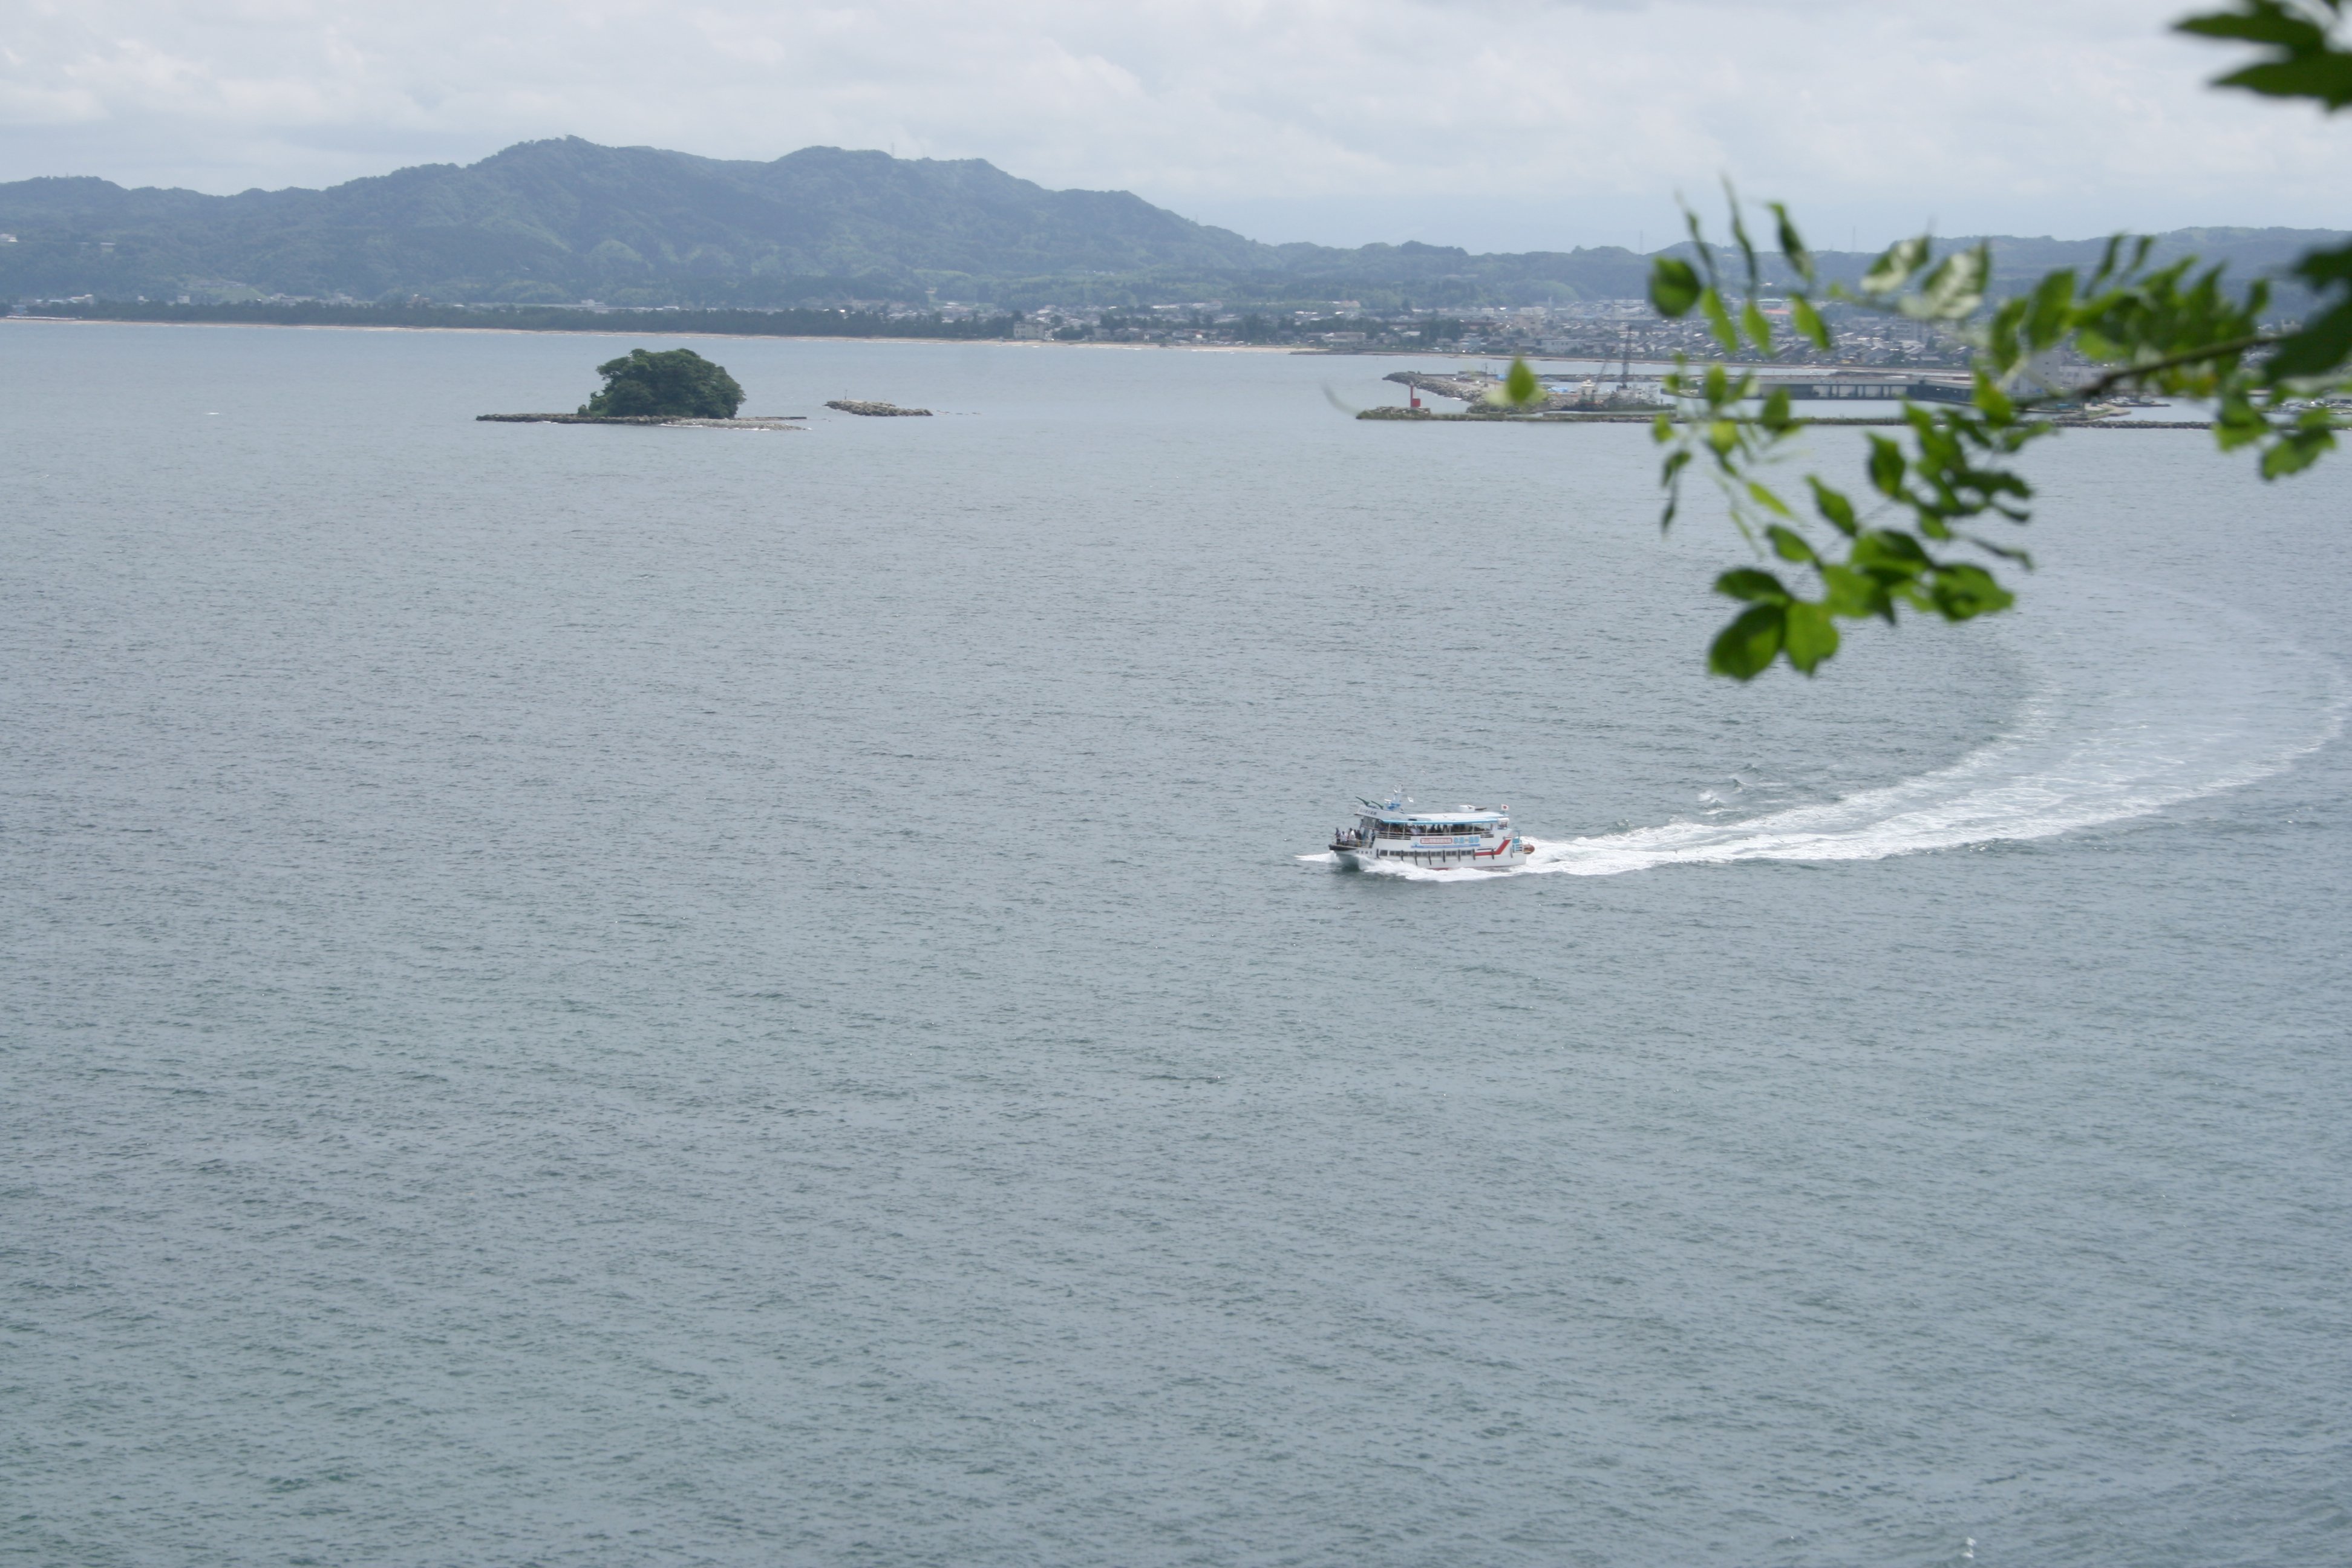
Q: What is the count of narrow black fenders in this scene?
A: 9